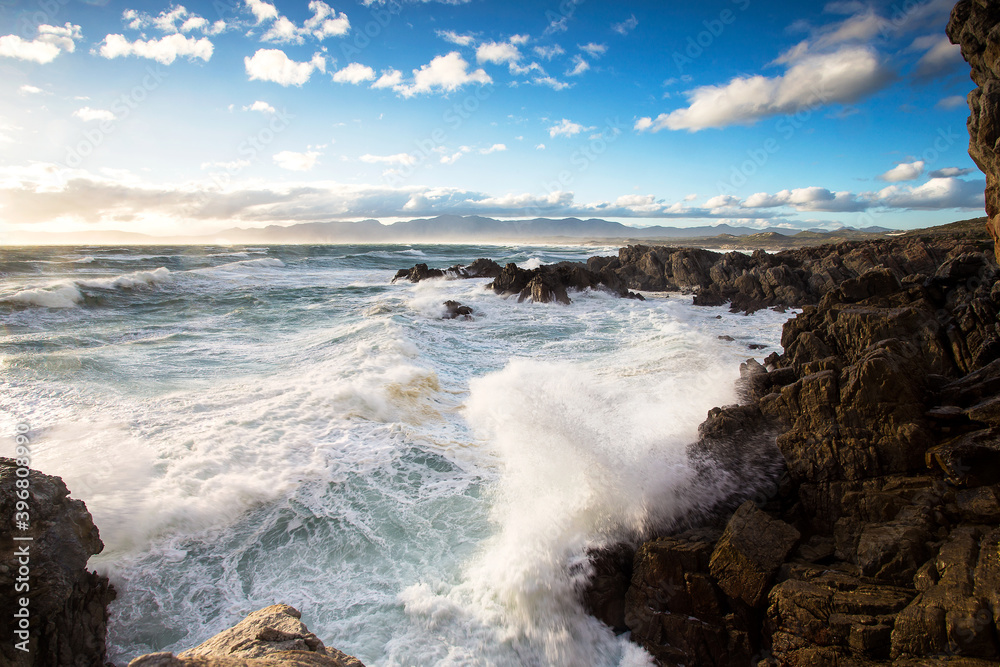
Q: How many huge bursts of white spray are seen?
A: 1